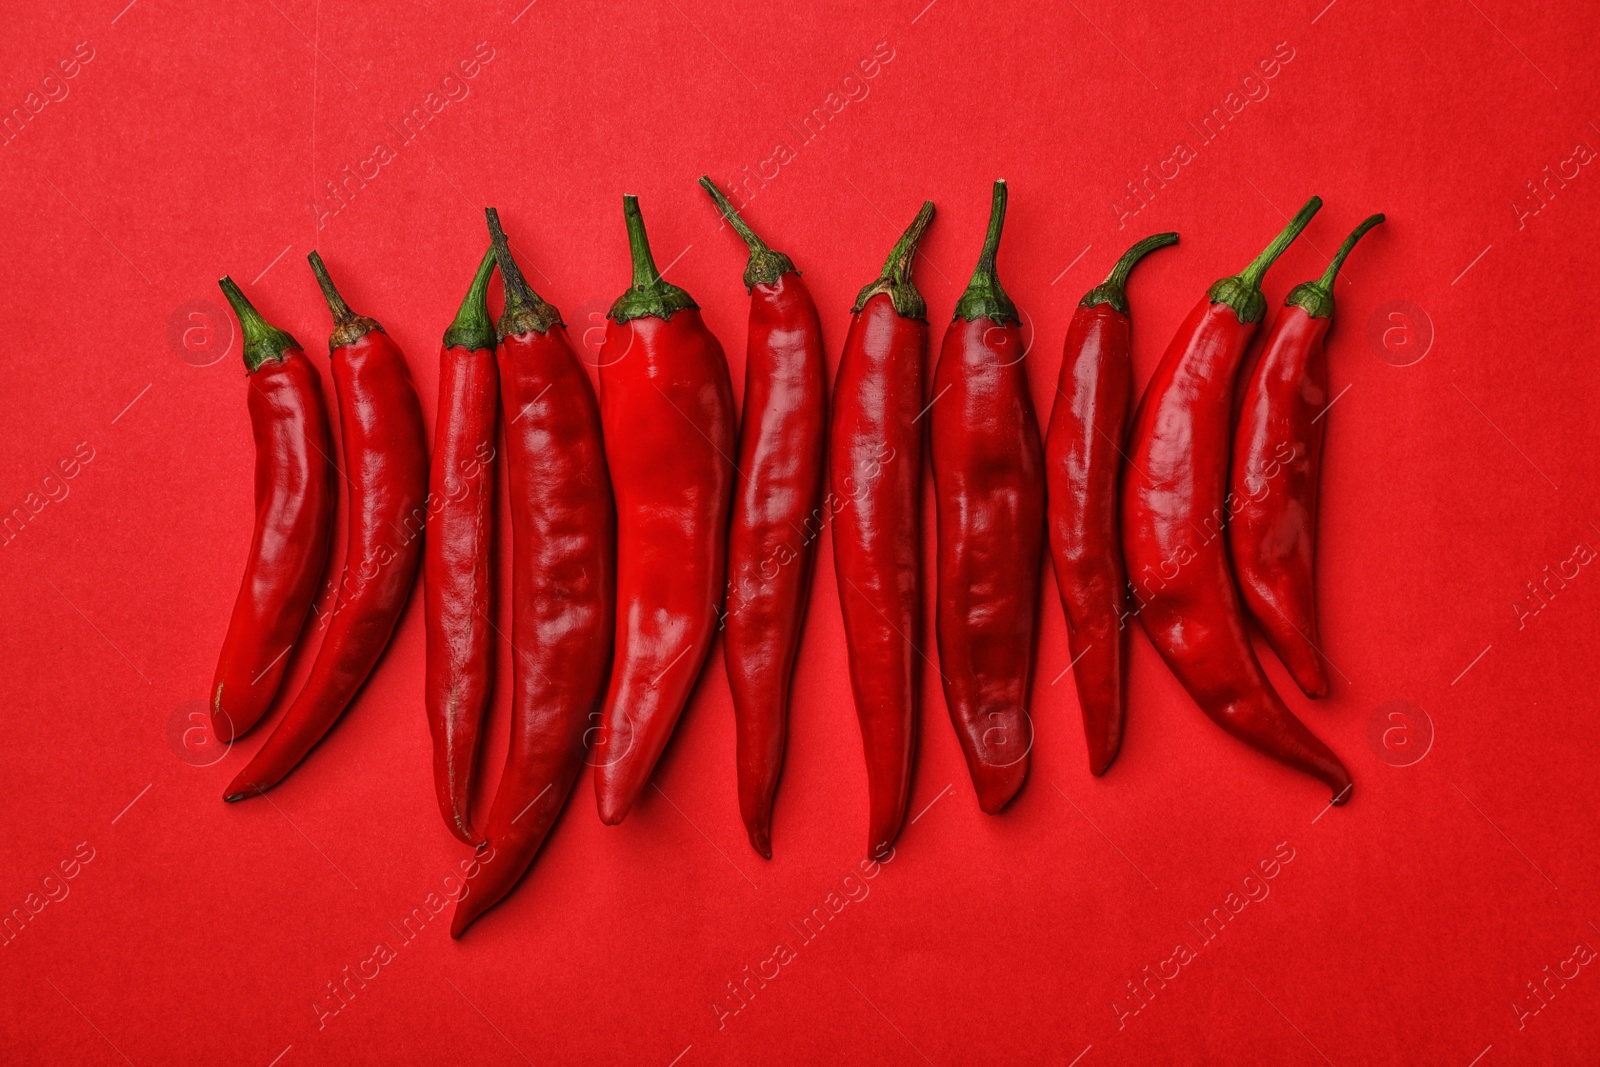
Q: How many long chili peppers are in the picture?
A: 11